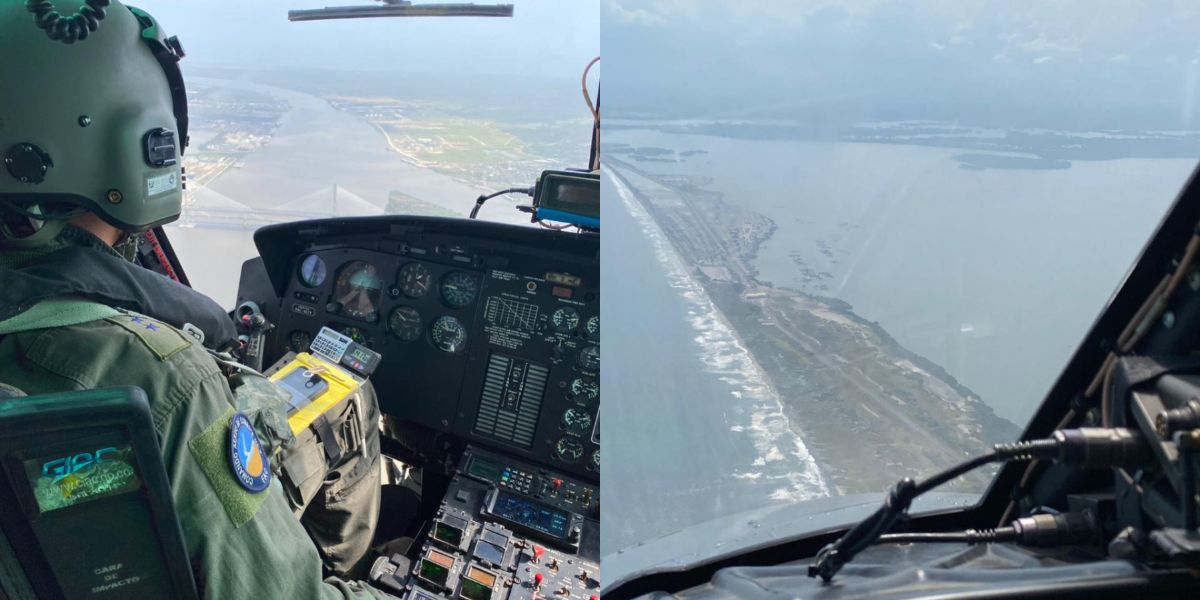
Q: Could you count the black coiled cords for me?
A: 1